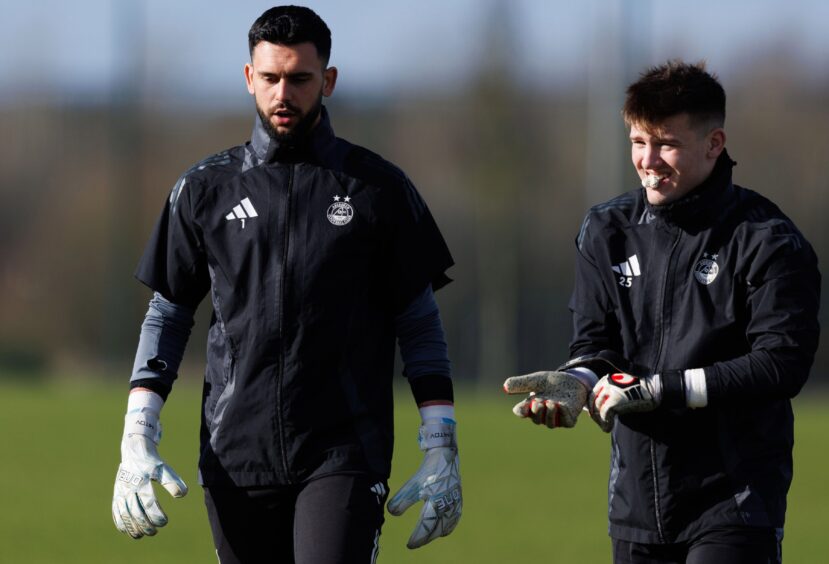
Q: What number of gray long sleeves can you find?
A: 2